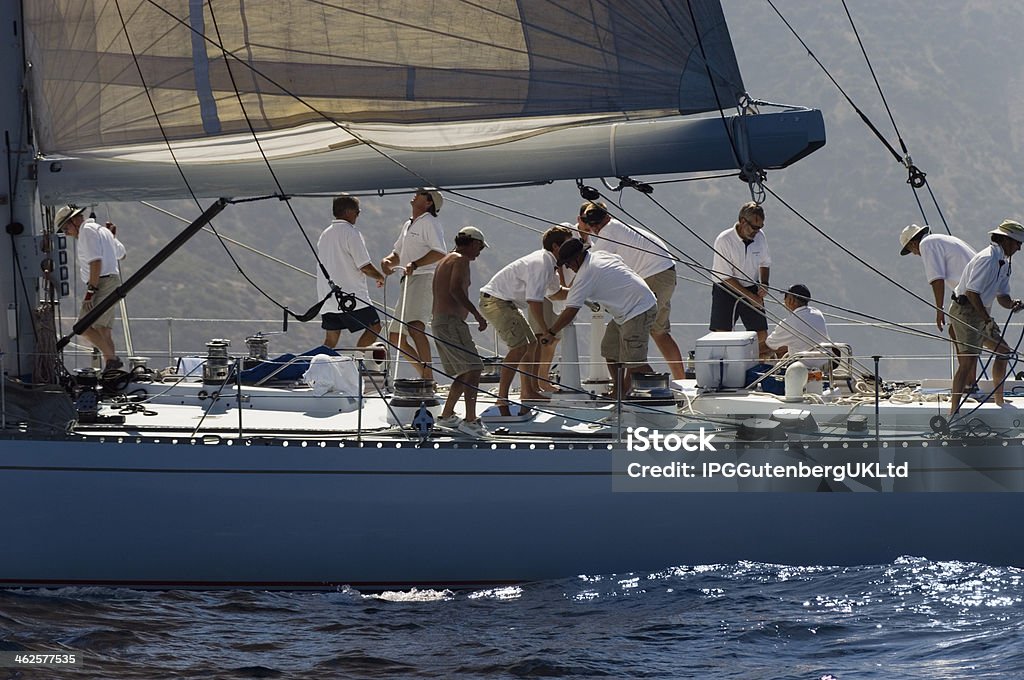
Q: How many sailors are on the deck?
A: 12